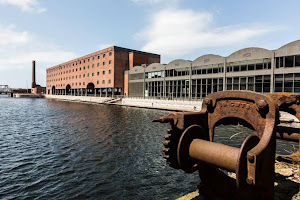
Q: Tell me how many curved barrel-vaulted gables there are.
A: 6